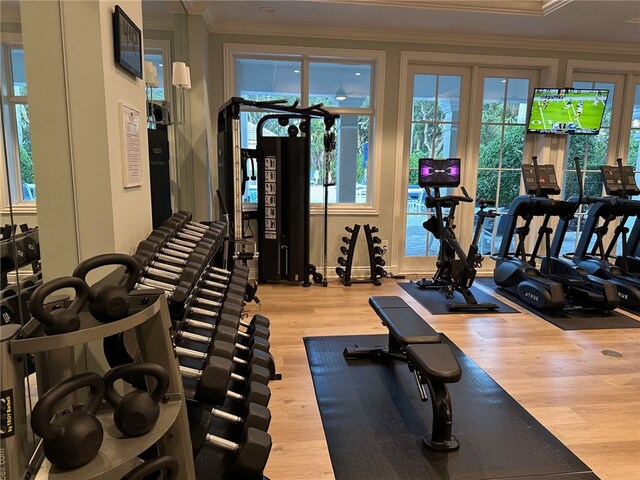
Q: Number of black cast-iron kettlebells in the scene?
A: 5